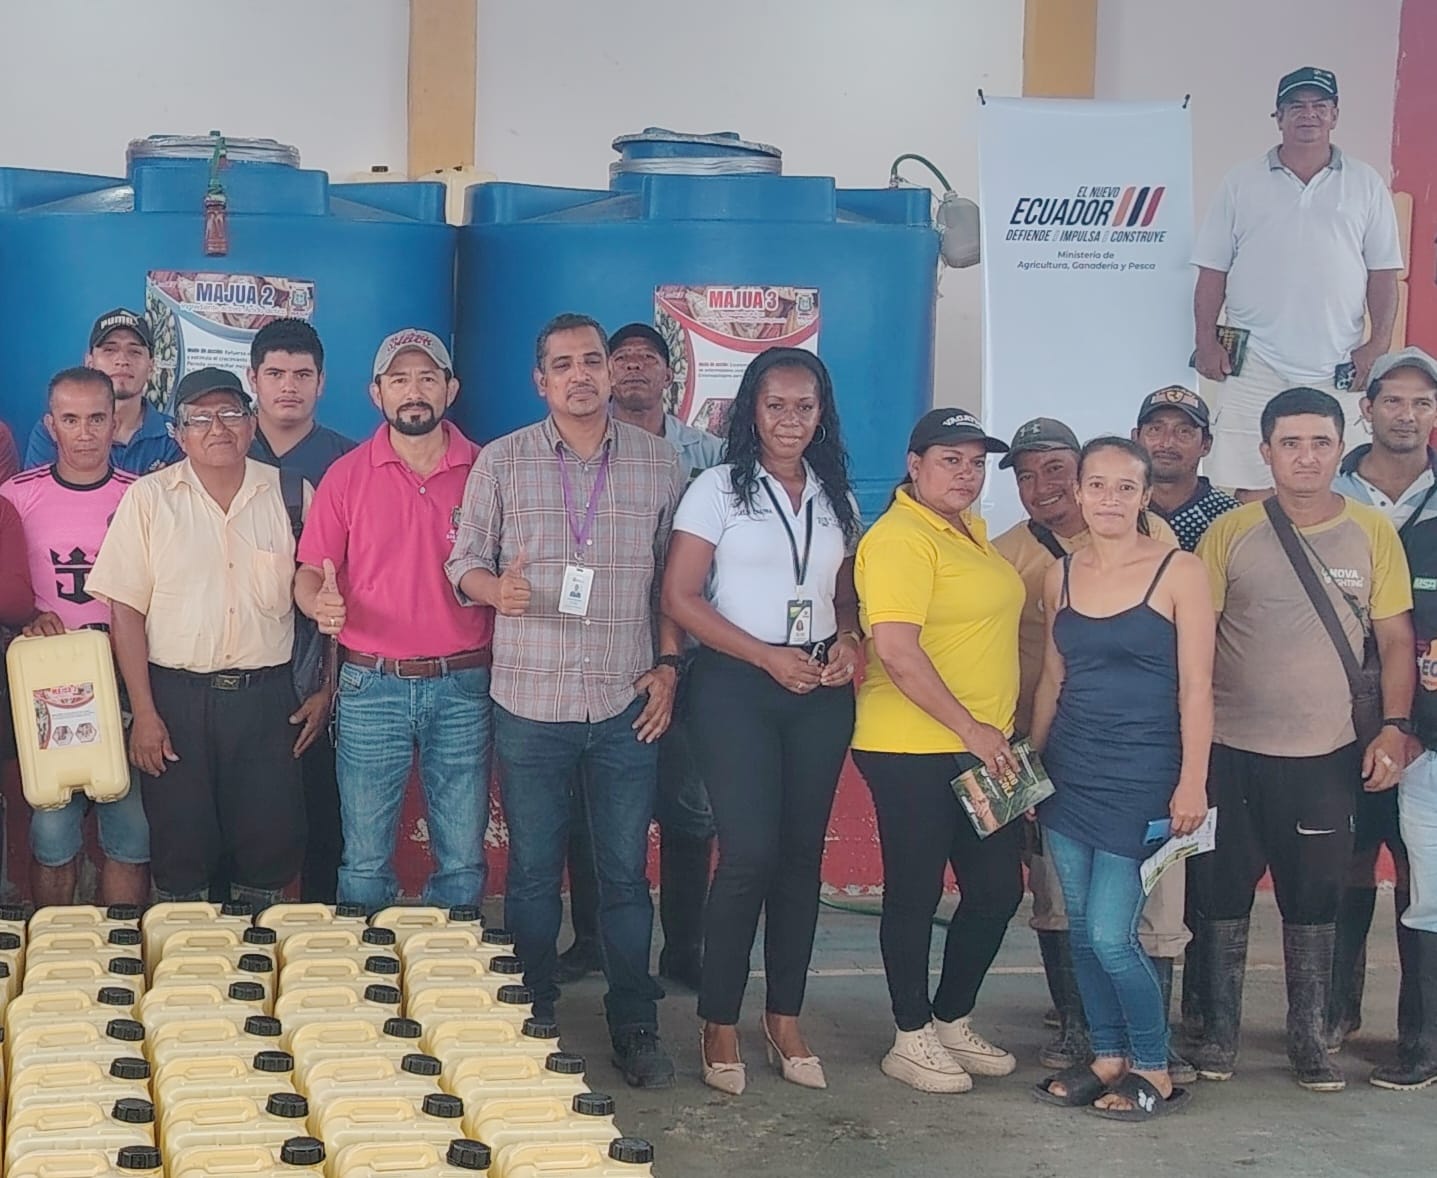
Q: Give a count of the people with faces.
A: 15